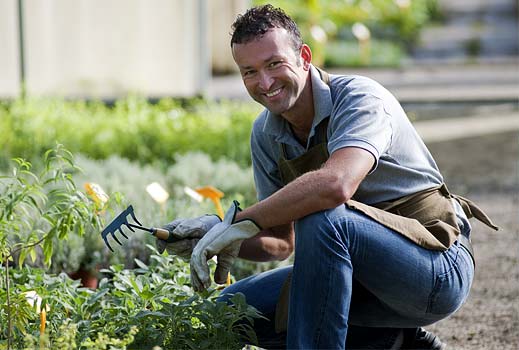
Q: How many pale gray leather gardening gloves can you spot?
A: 2